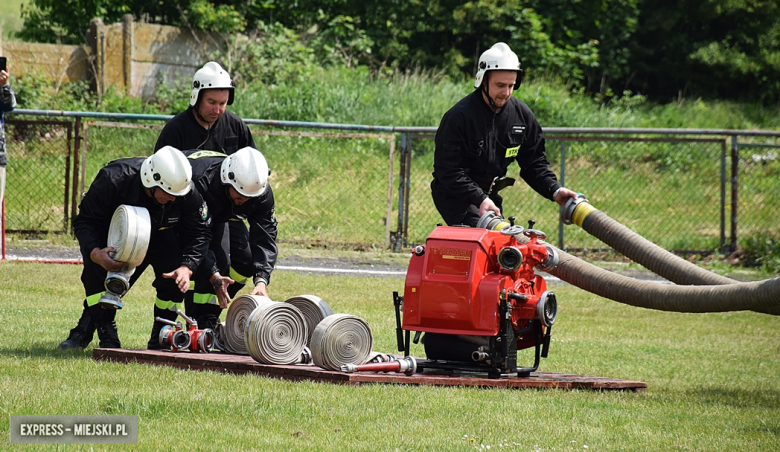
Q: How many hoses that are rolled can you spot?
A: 5